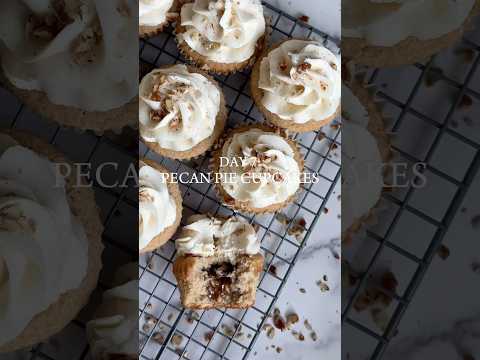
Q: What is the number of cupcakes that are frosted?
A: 7